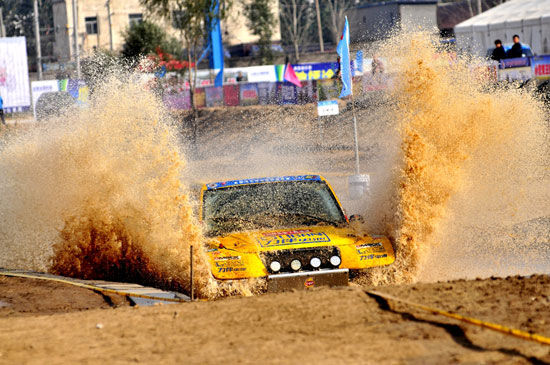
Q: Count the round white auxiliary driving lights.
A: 4